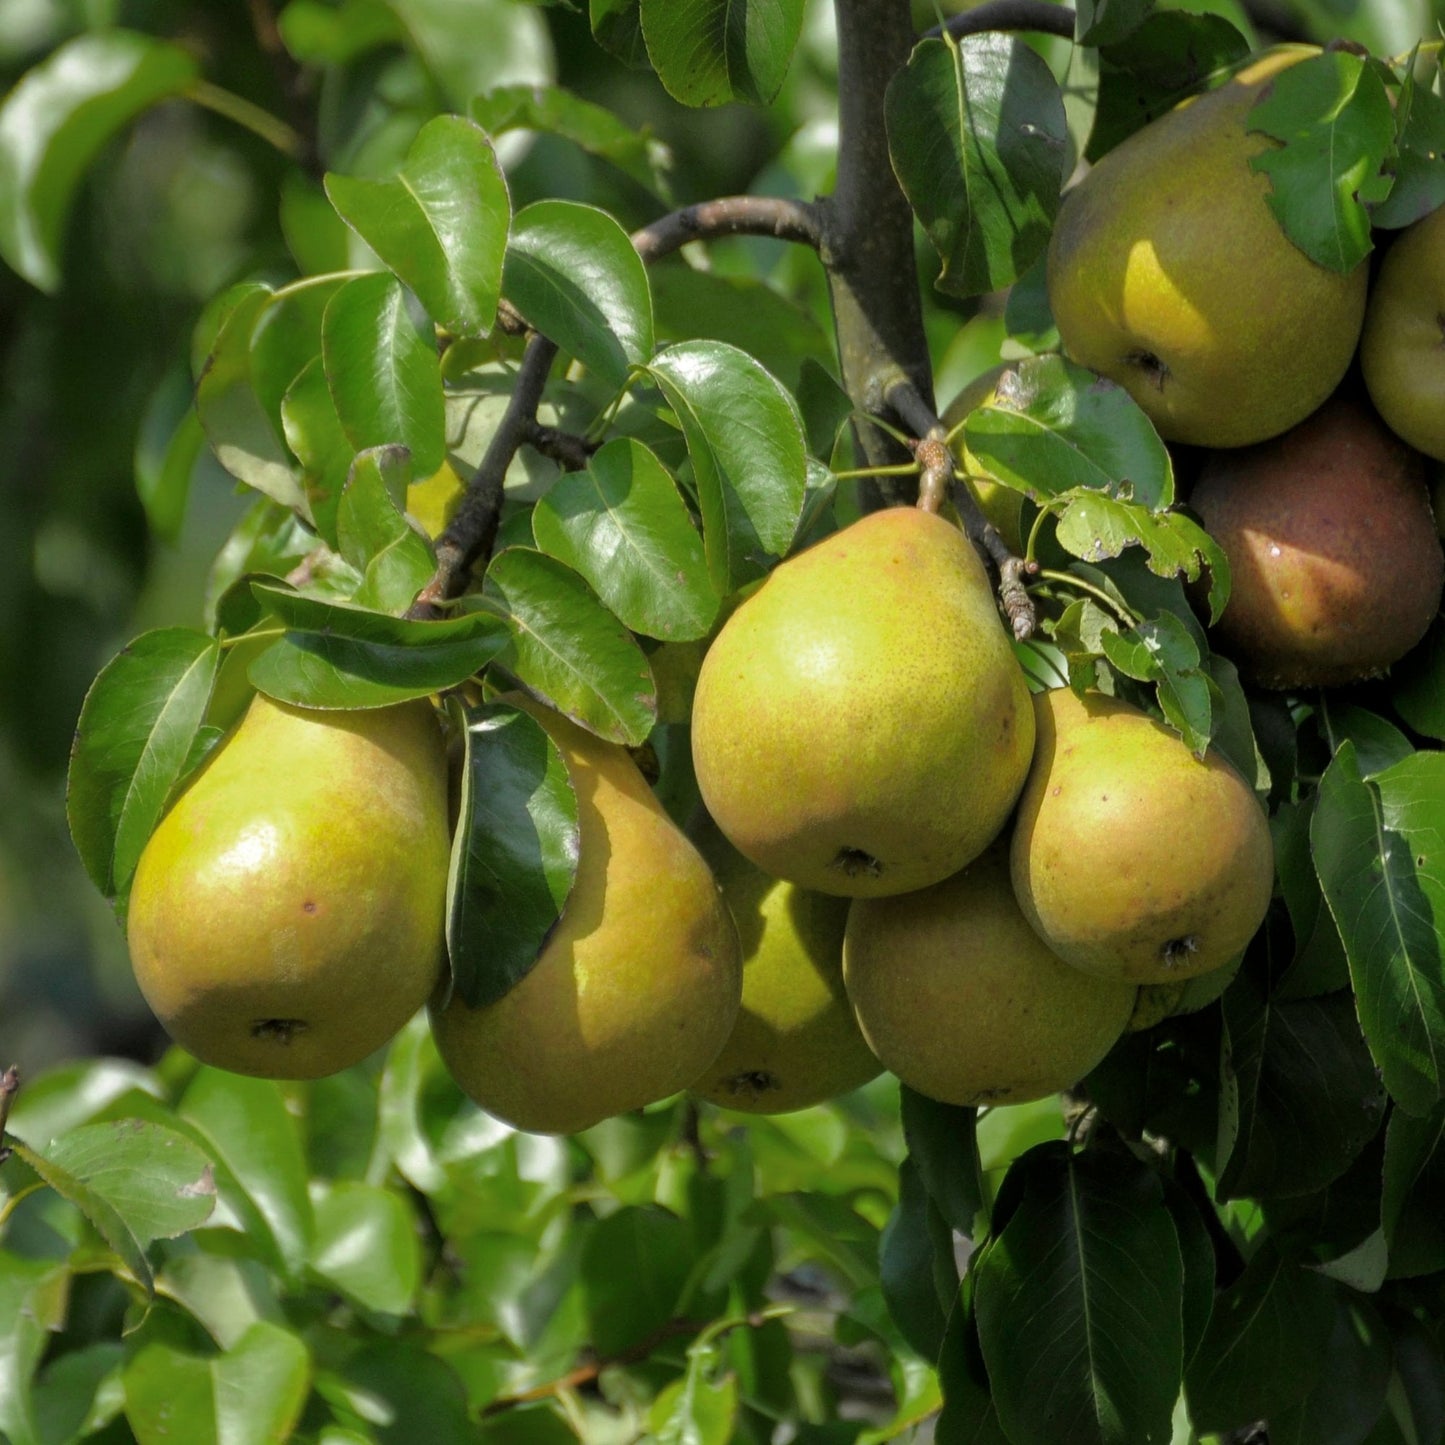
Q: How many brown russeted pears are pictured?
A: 1